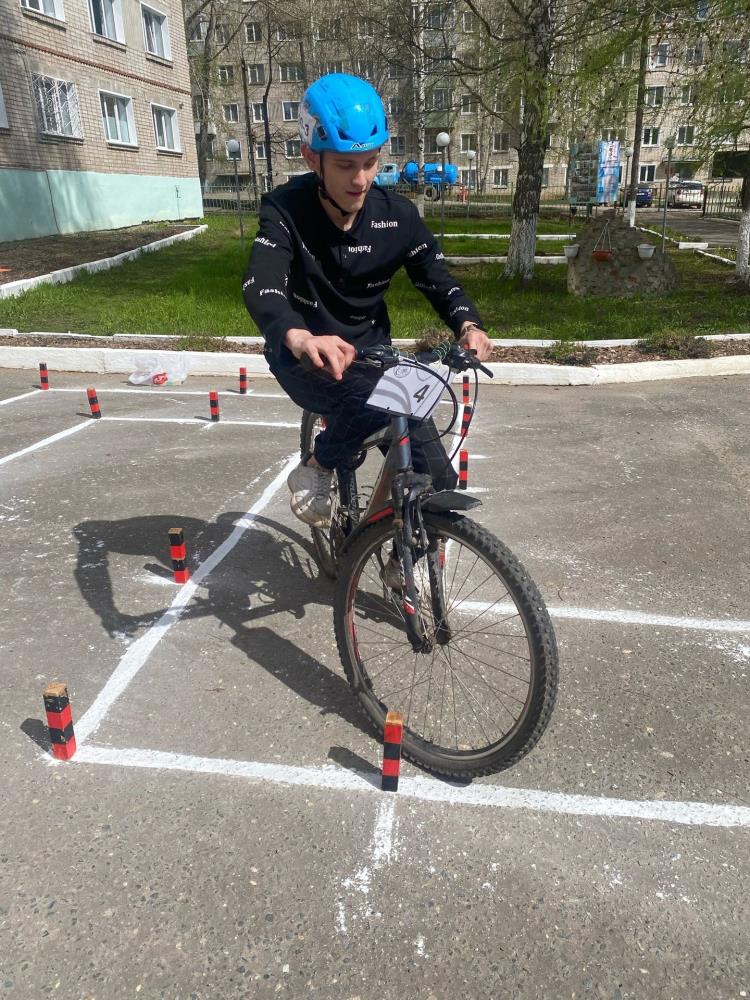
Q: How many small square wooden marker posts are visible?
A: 10